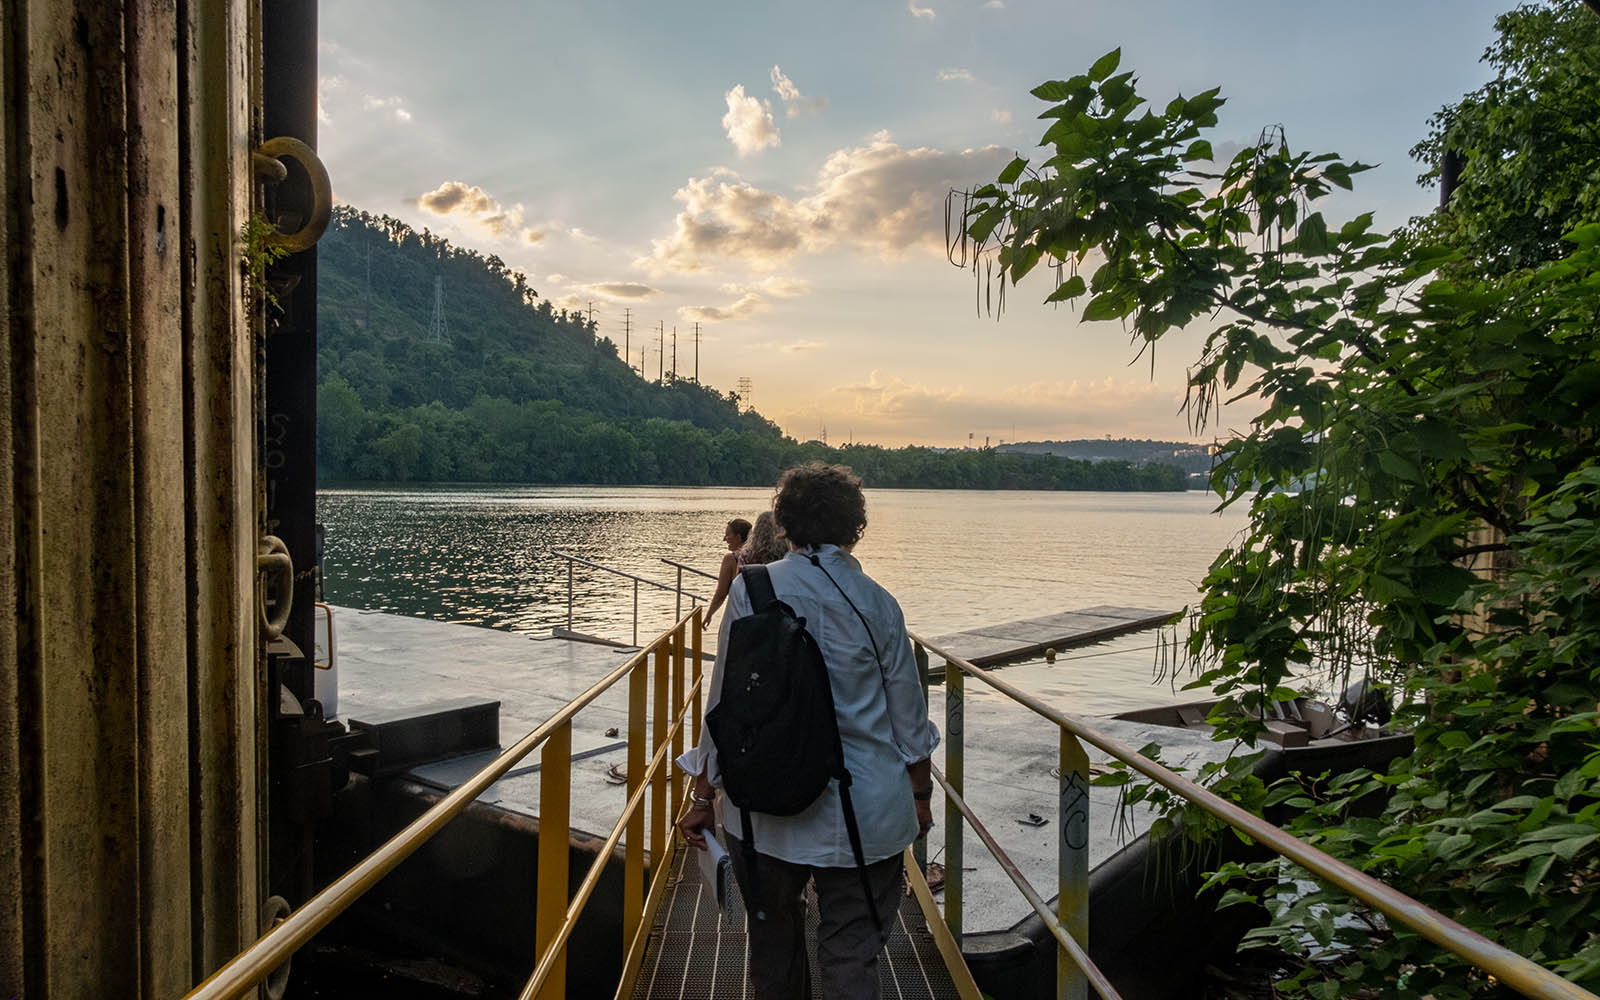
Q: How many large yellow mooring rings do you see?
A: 3